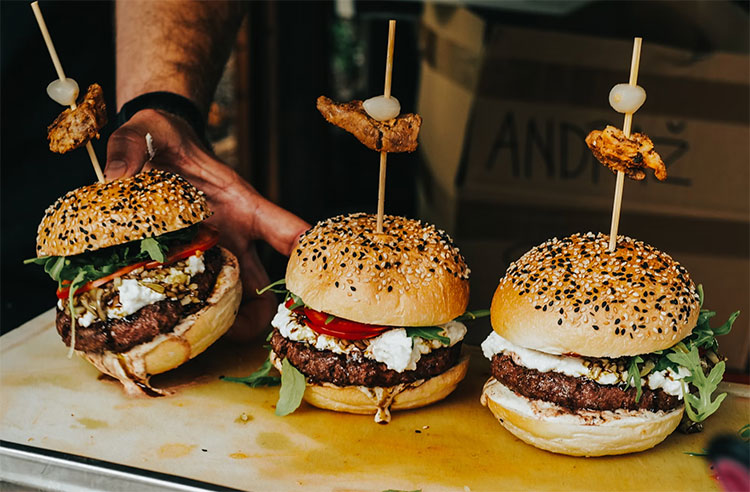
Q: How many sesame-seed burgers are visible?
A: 3